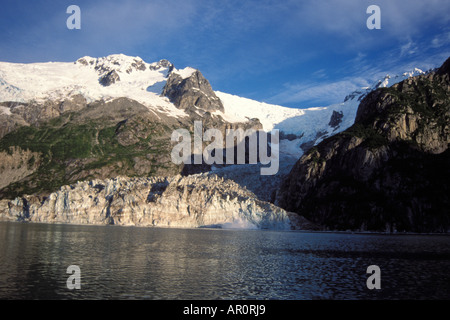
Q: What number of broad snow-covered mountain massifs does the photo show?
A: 1